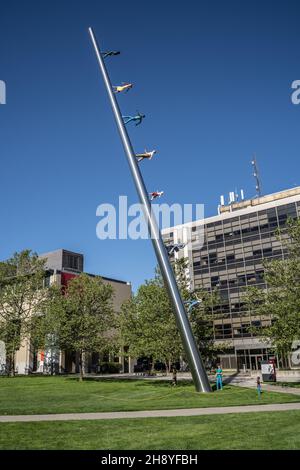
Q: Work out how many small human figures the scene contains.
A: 9